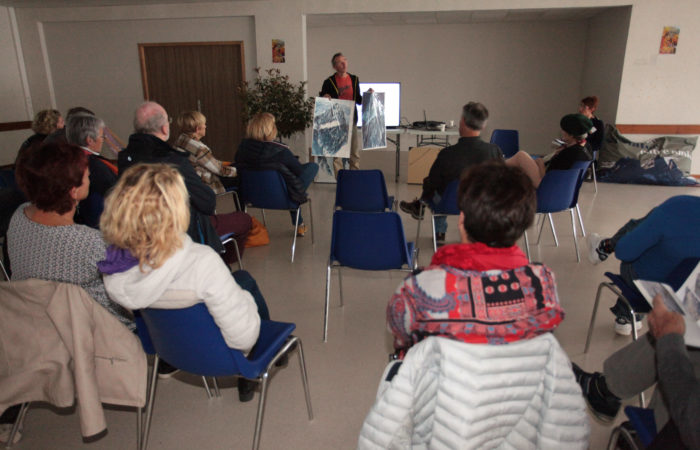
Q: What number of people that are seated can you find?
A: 14